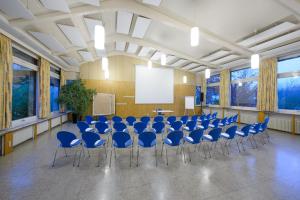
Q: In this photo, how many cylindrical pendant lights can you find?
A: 9